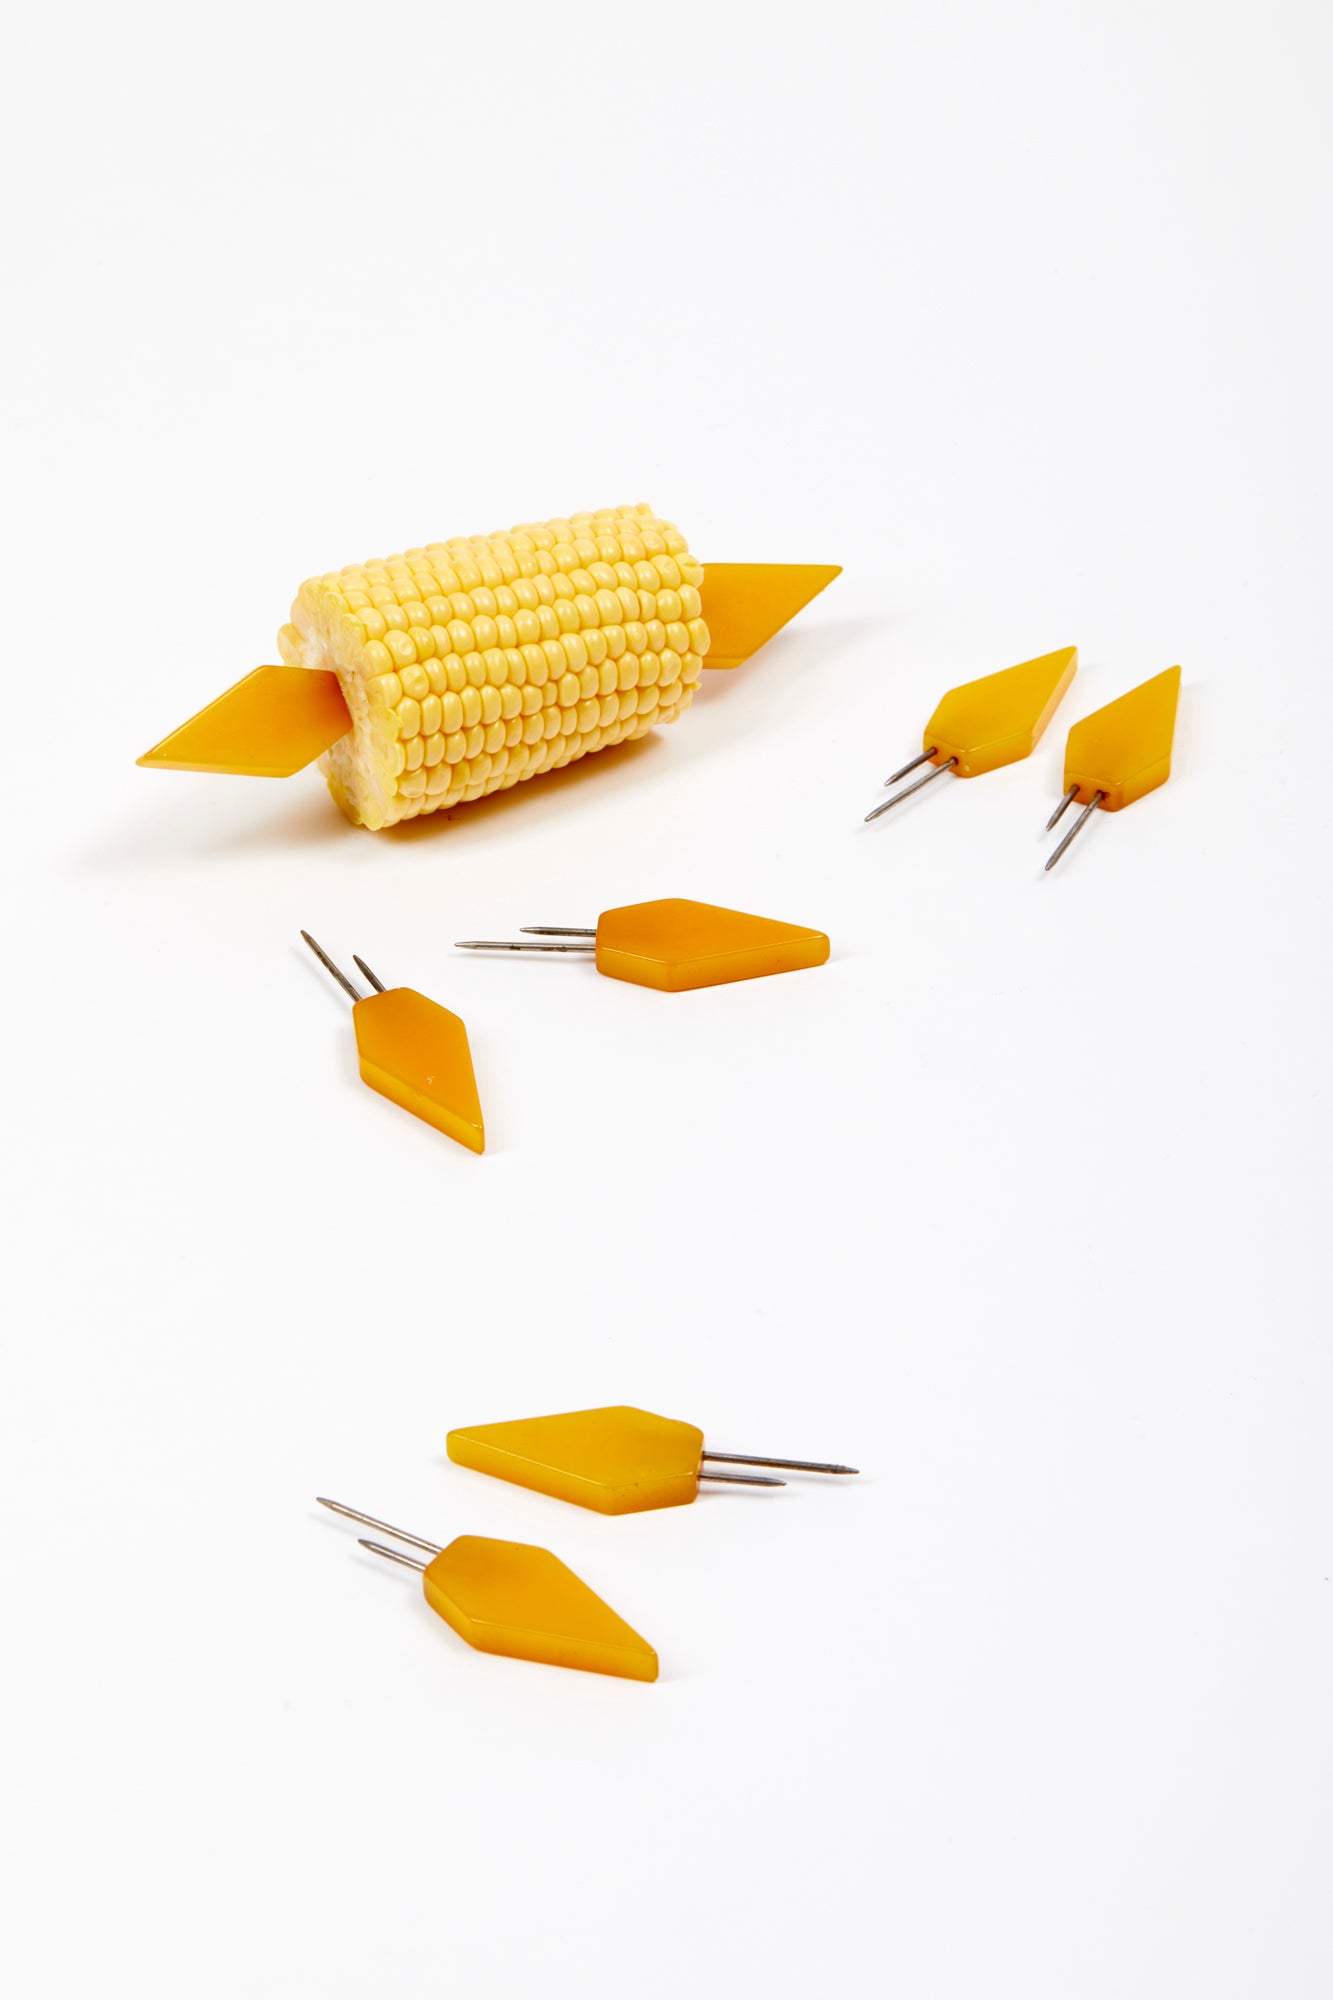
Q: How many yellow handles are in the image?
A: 8